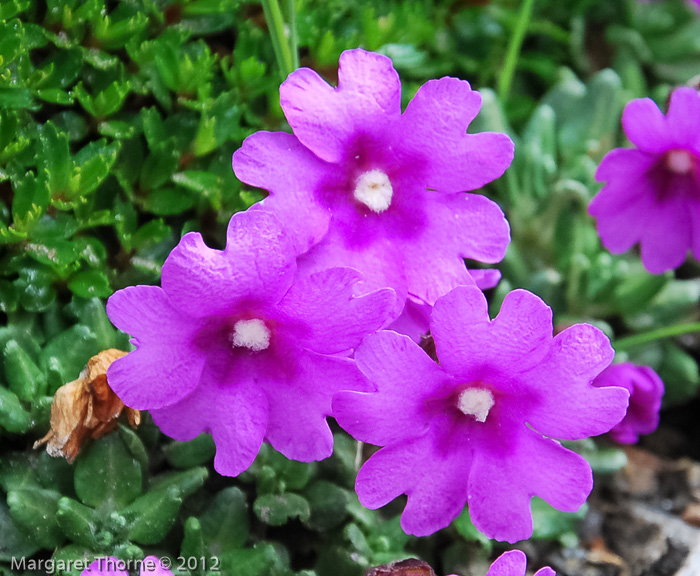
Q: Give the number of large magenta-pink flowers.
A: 3